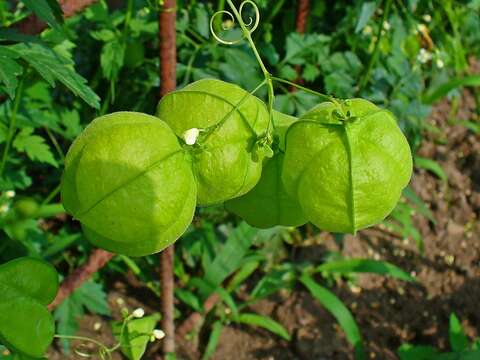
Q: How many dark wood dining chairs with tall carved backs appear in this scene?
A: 0